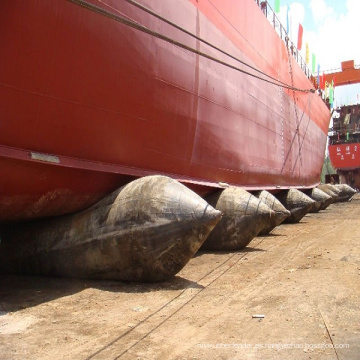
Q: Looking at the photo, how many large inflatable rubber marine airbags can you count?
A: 8